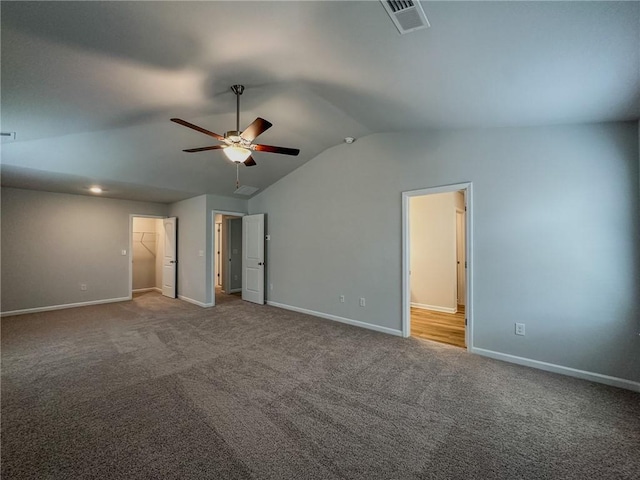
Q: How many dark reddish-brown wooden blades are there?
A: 5